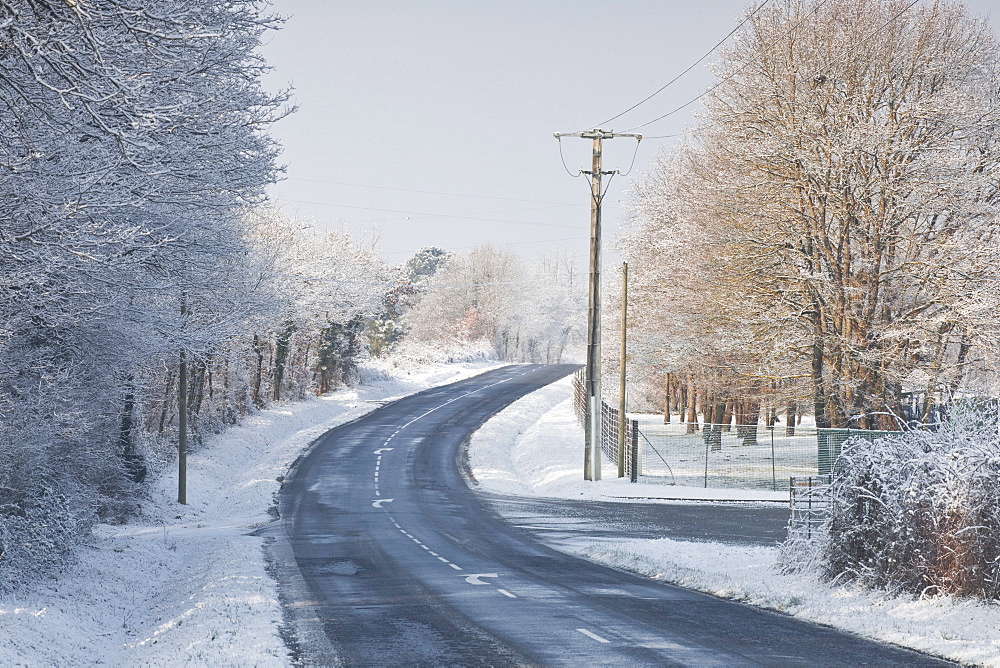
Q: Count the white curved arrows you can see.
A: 3